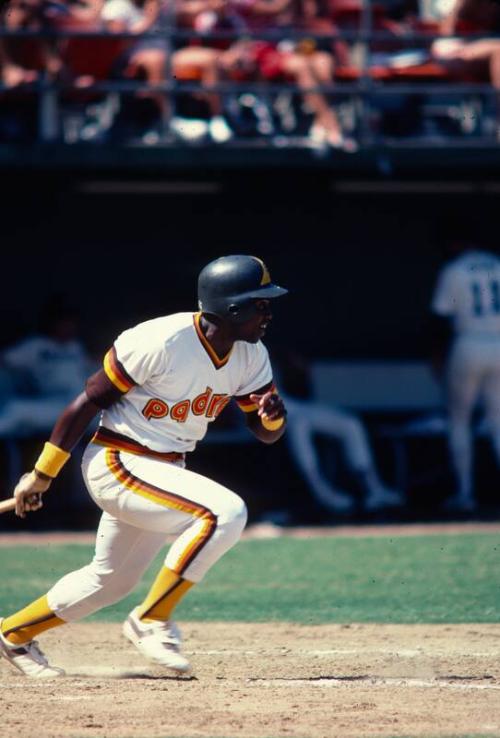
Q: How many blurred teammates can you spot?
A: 3